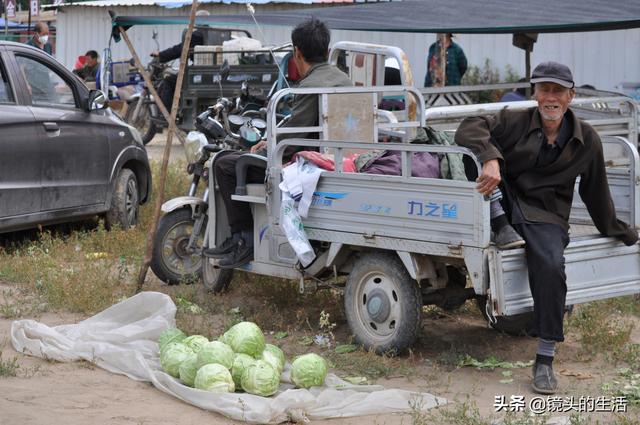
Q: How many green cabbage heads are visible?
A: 11